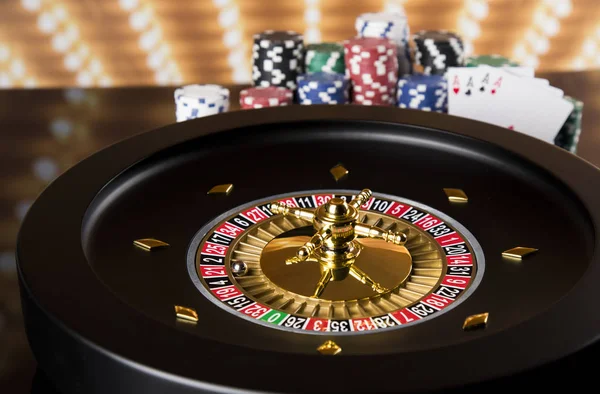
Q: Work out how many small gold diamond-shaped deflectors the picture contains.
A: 8